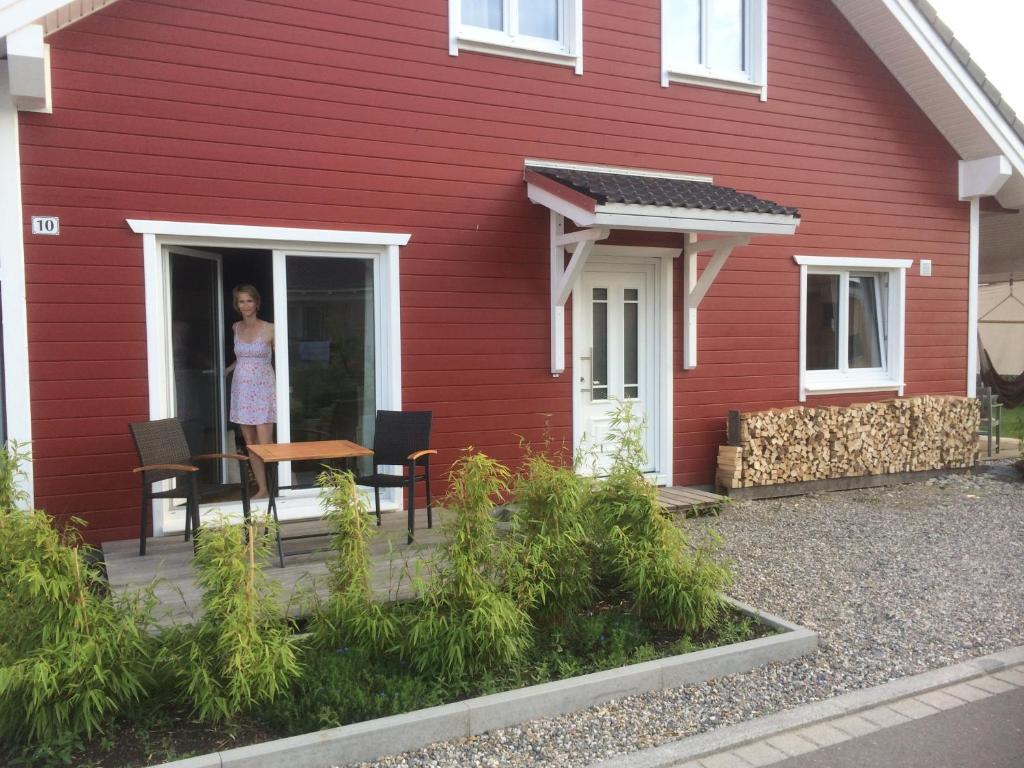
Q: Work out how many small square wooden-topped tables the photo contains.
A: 1